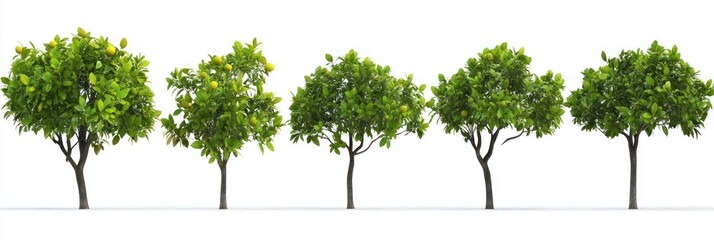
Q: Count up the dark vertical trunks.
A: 5